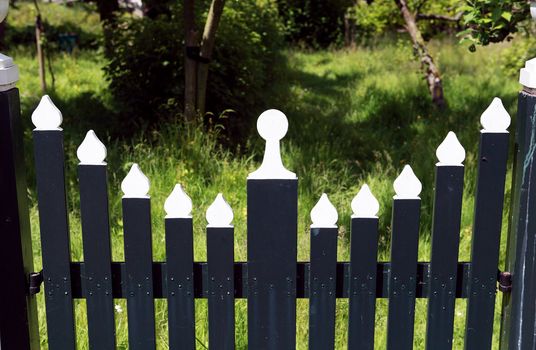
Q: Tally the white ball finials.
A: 1